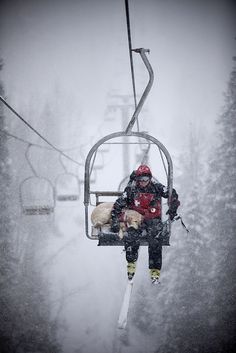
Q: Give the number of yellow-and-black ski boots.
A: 2